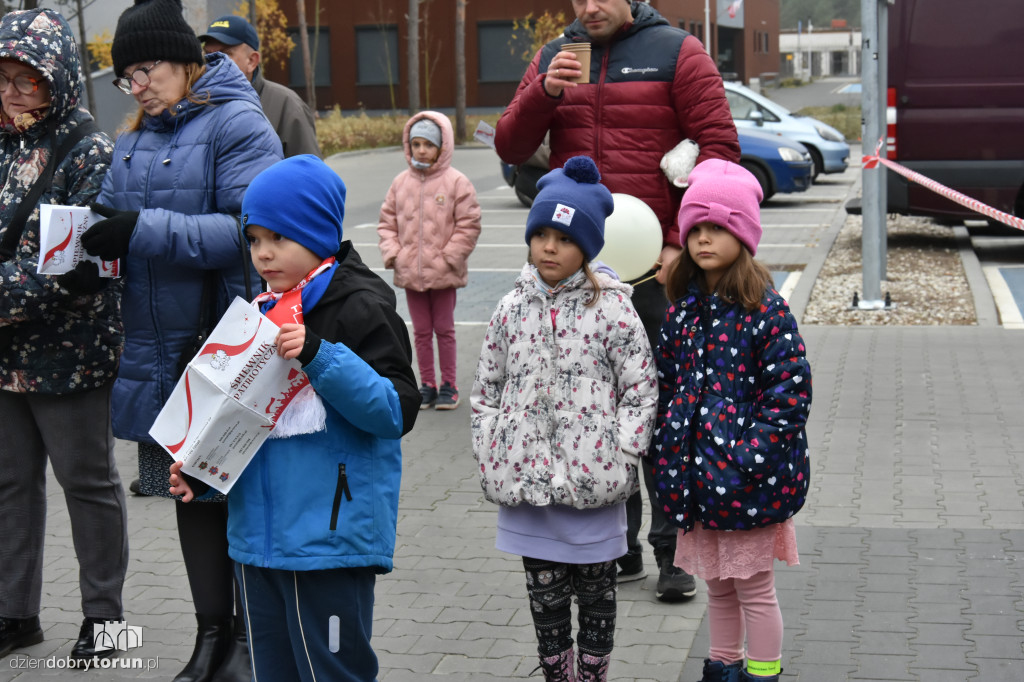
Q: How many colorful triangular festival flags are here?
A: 0